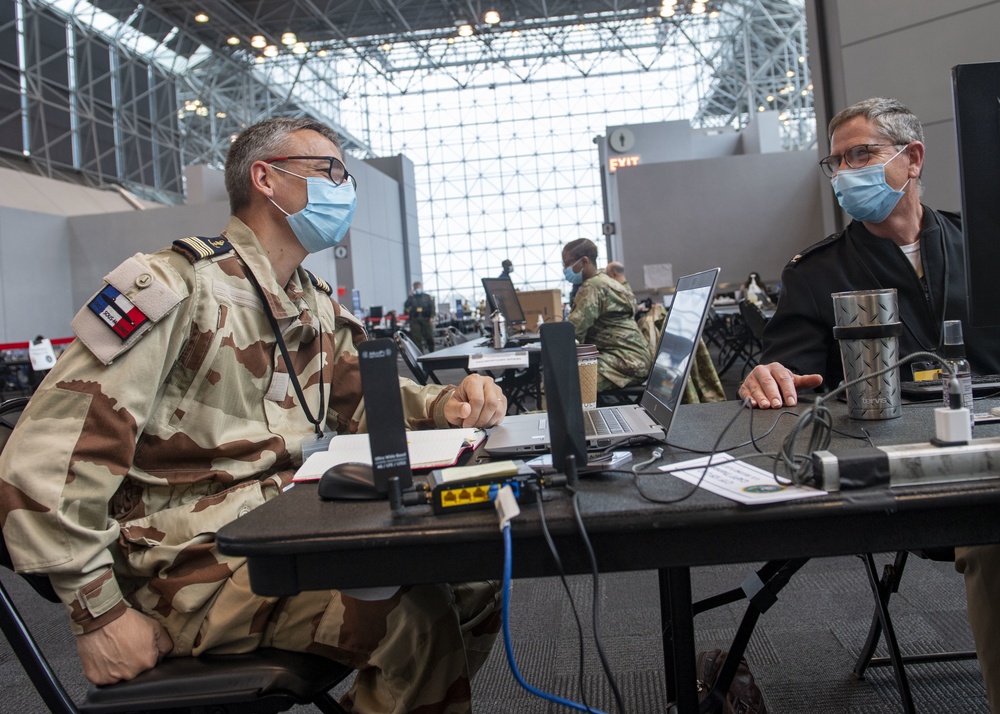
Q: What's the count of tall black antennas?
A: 2